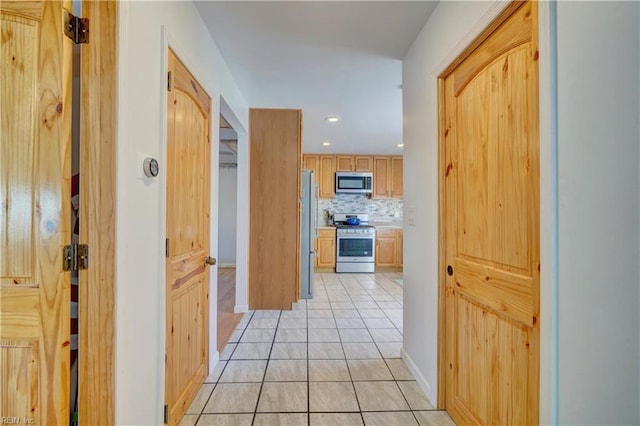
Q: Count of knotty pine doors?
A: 3